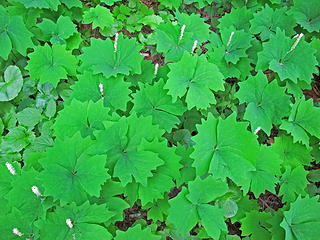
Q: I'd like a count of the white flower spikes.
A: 12